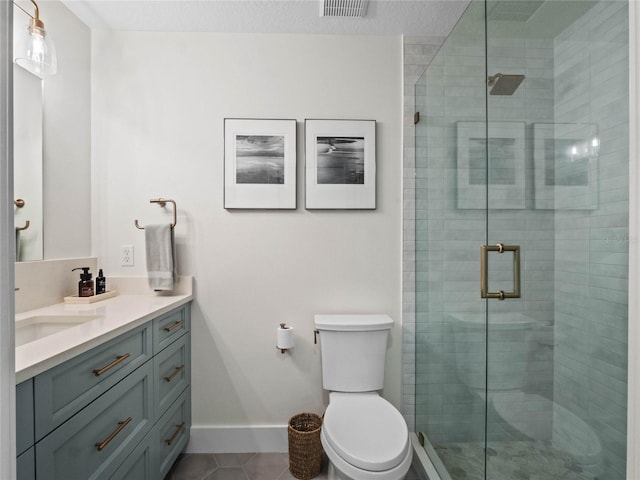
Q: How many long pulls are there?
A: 2